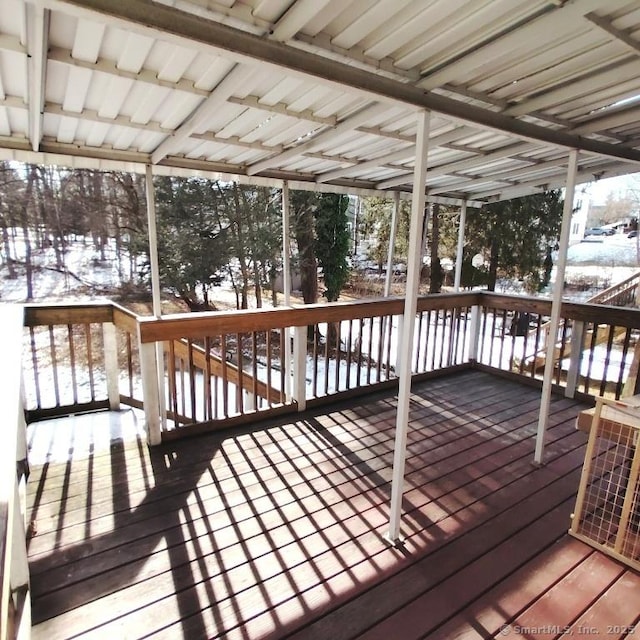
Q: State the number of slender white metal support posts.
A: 6